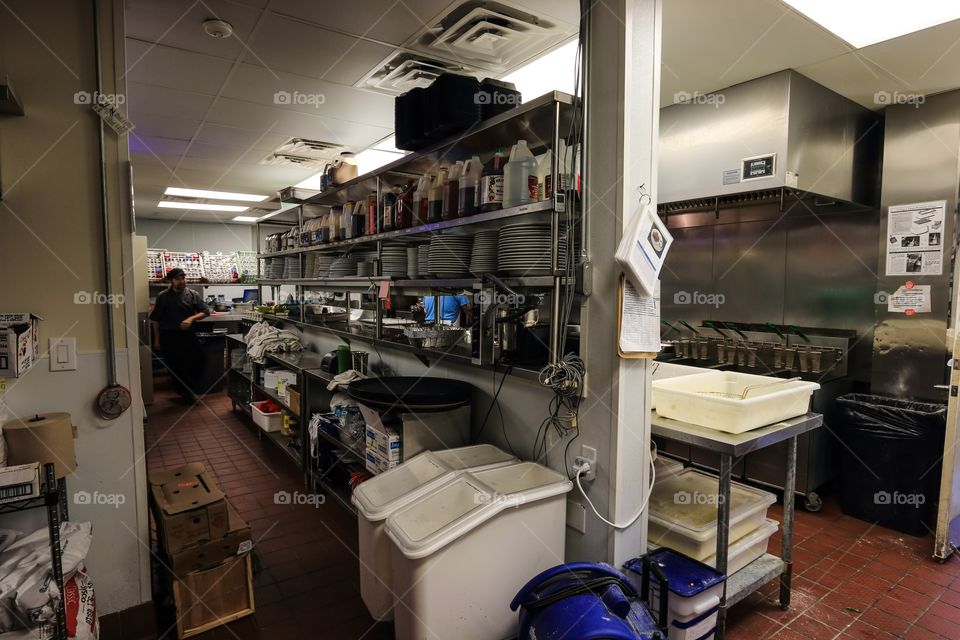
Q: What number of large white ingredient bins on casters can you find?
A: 2